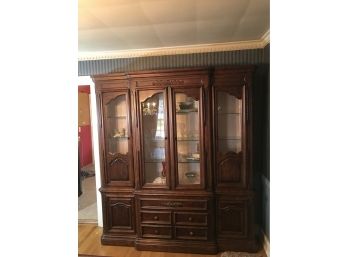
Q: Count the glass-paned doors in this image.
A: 4